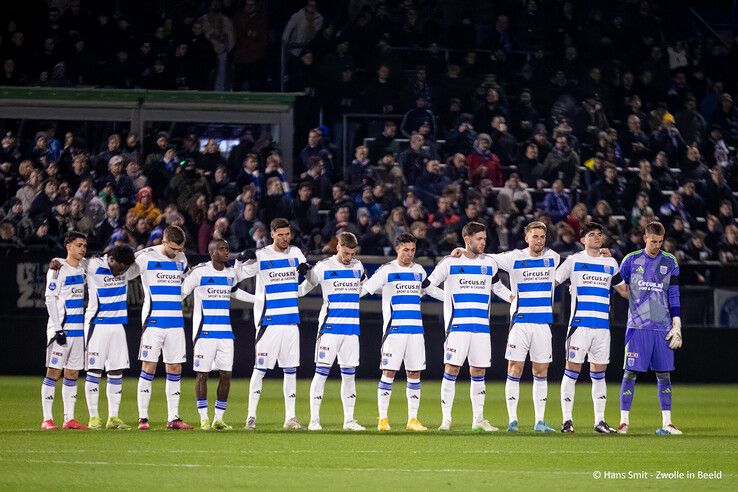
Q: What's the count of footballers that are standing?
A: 11